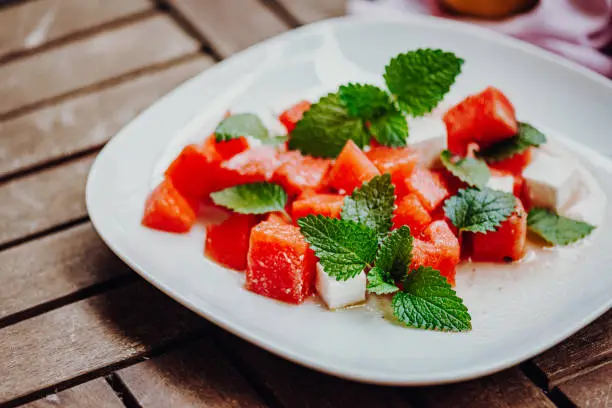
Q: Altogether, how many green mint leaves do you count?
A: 15